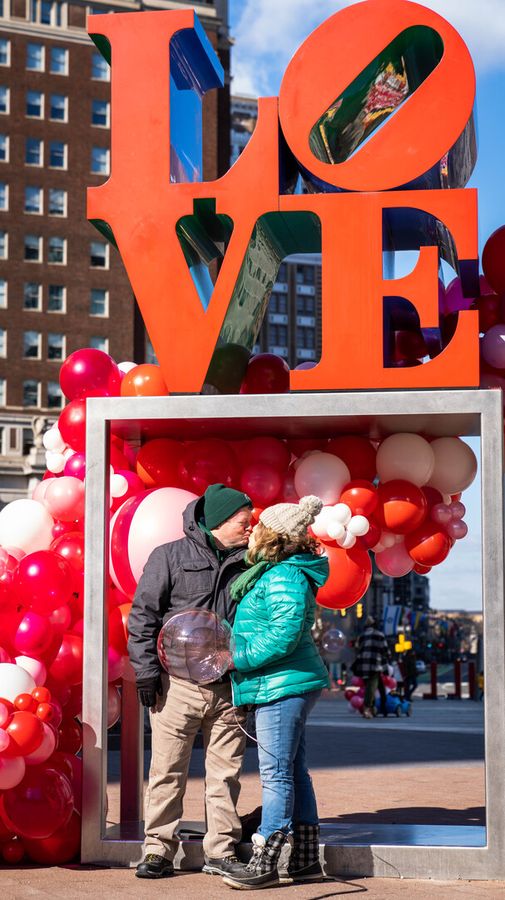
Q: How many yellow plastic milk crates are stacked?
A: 0